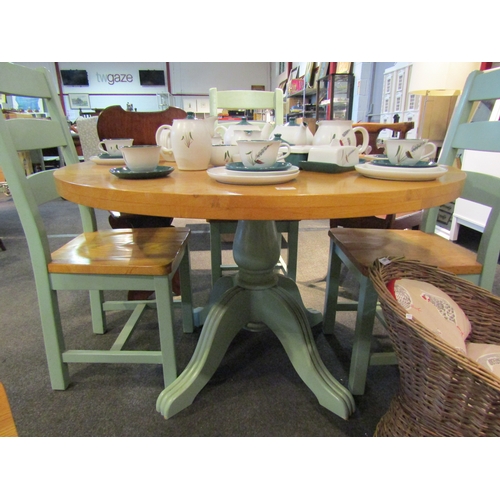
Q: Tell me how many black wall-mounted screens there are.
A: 2